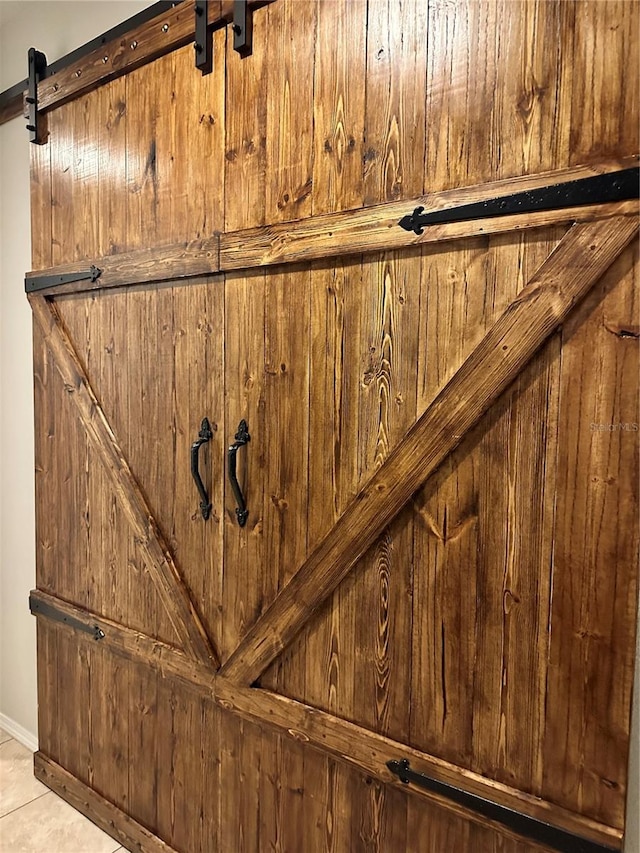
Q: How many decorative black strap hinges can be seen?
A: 4